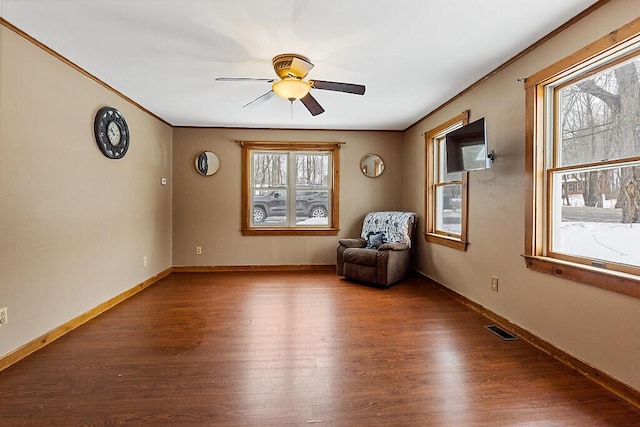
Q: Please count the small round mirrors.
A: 2